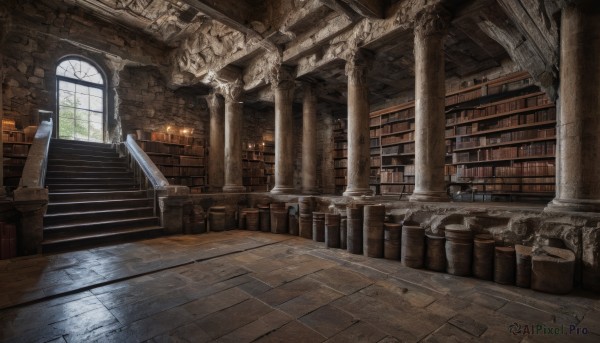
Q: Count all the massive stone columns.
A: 7